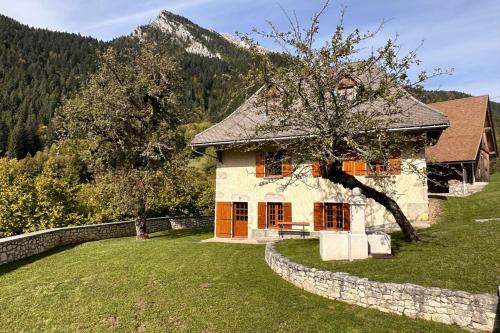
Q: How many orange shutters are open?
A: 11